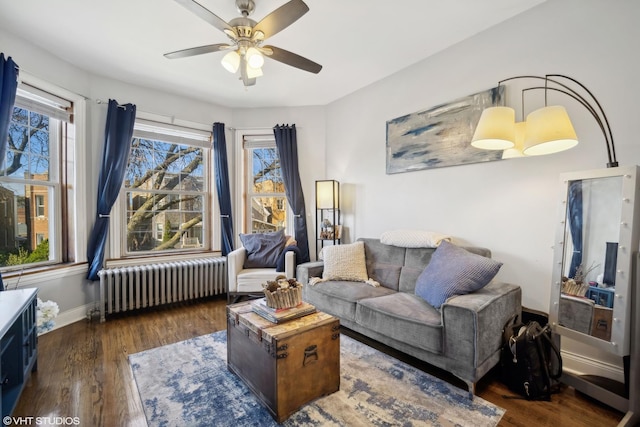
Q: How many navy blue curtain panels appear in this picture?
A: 4